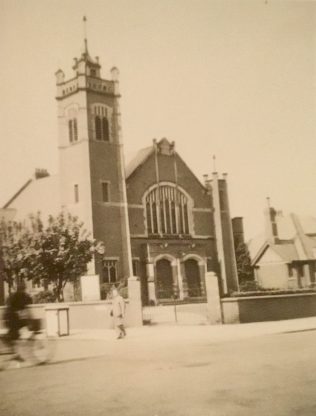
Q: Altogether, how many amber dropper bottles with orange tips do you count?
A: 0